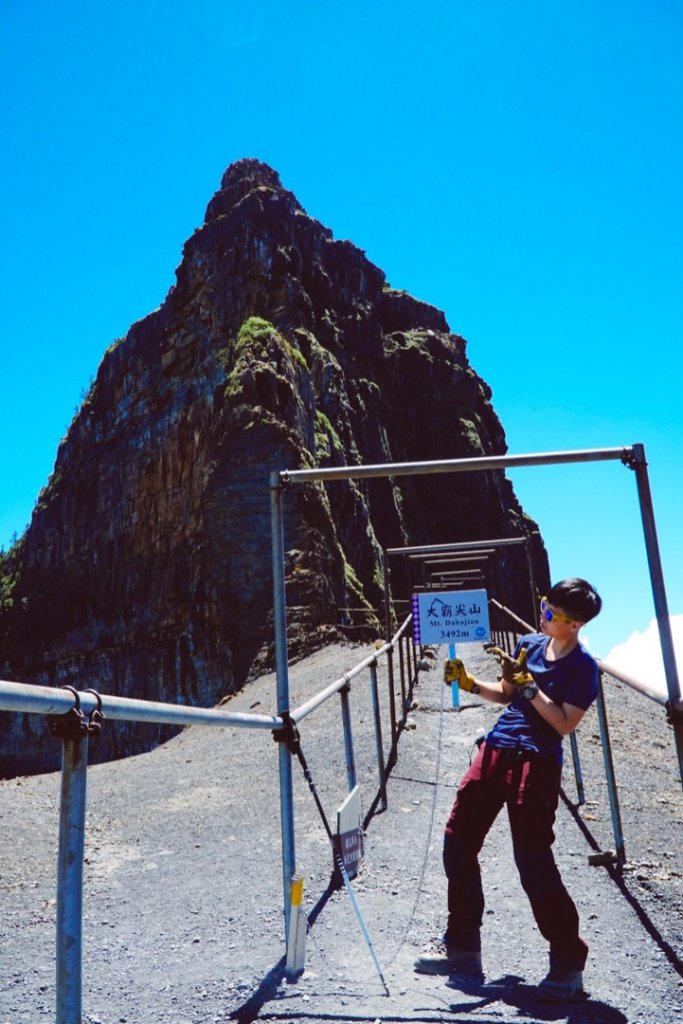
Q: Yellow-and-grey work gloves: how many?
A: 2